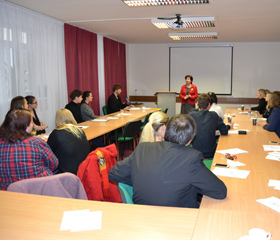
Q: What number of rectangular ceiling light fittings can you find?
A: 3